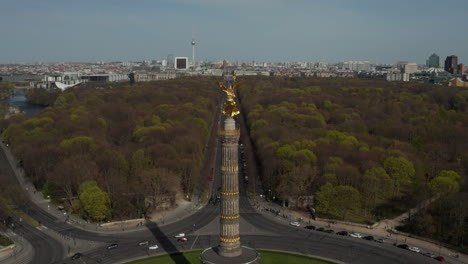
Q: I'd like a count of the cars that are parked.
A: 12